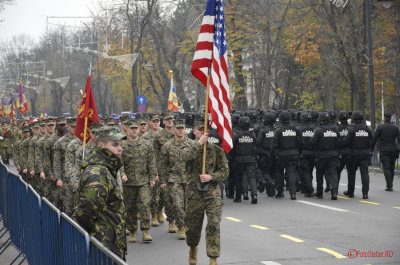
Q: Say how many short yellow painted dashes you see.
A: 7